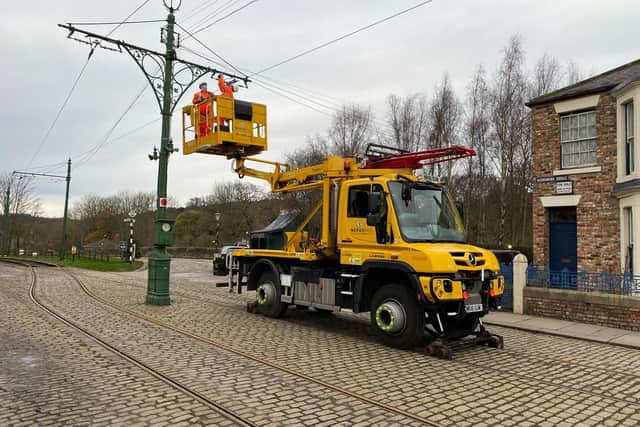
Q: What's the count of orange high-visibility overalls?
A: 2